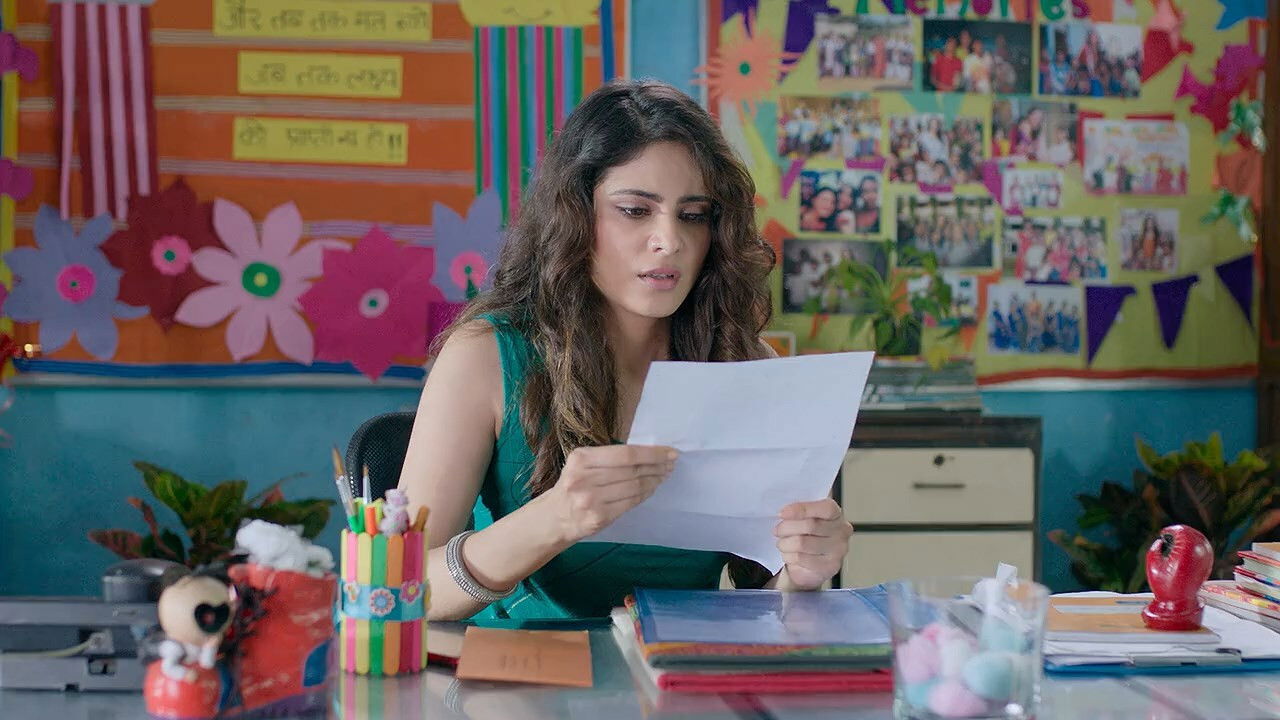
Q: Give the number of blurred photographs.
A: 15